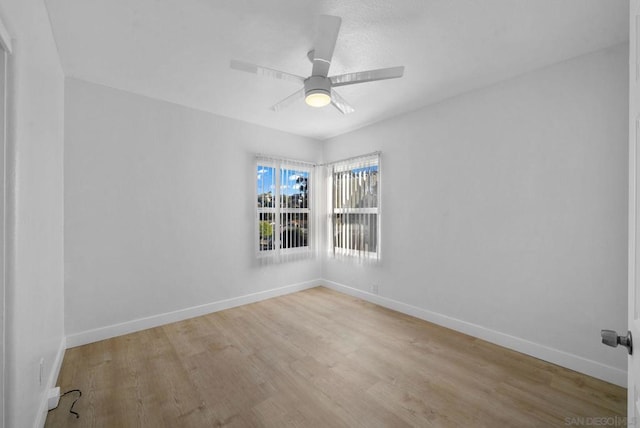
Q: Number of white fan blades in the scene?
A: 5